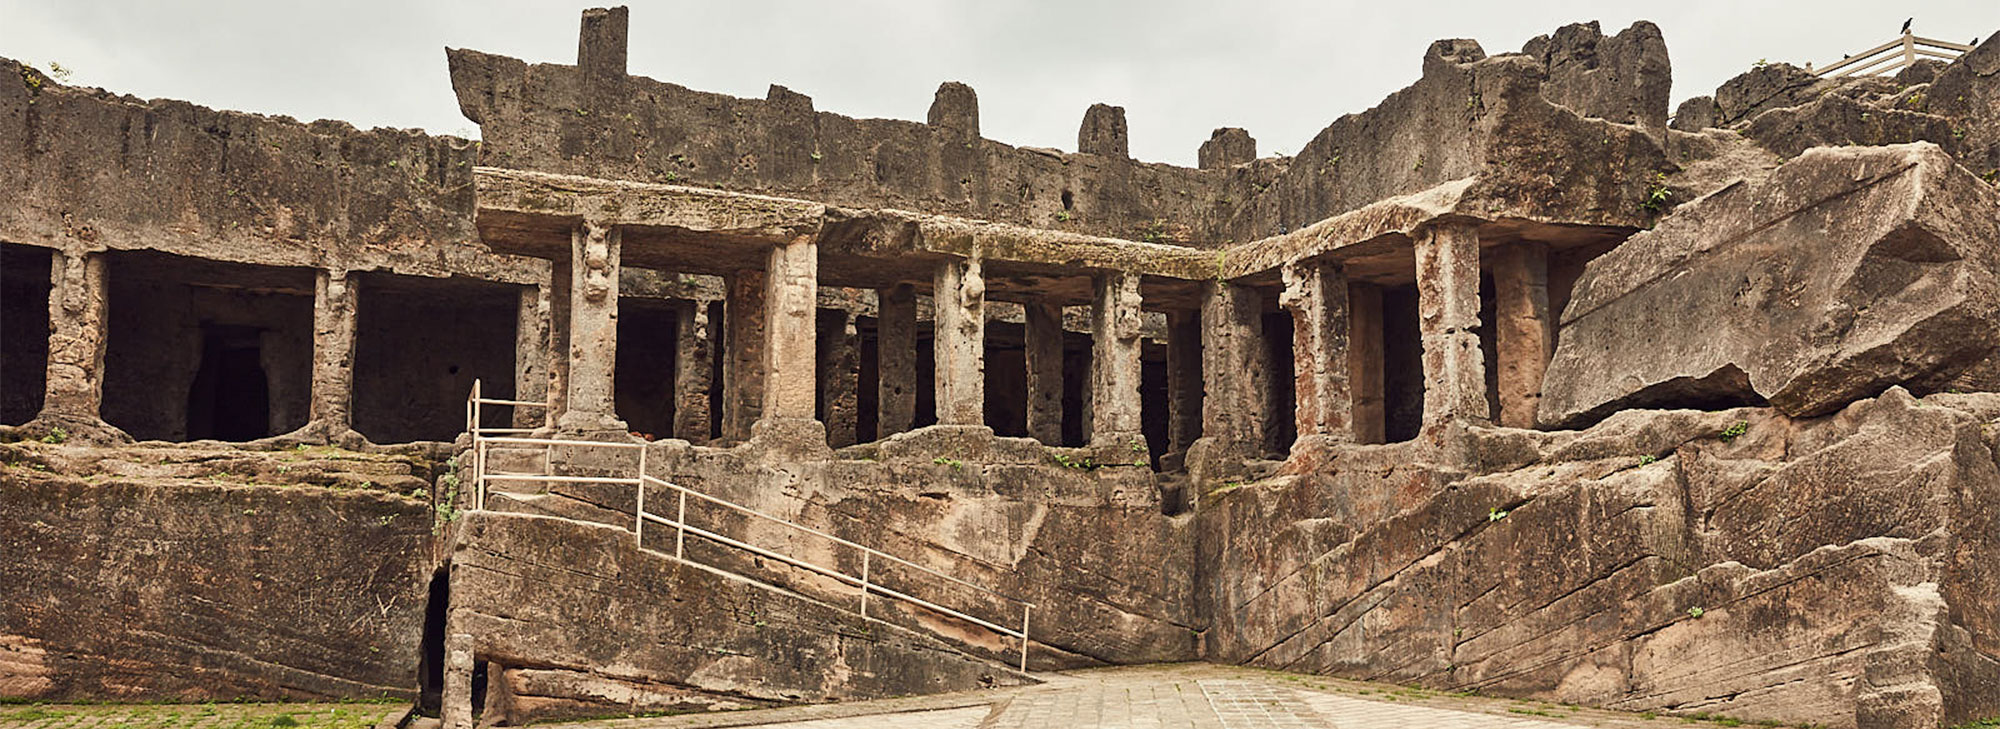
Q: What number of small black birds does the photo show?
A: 3